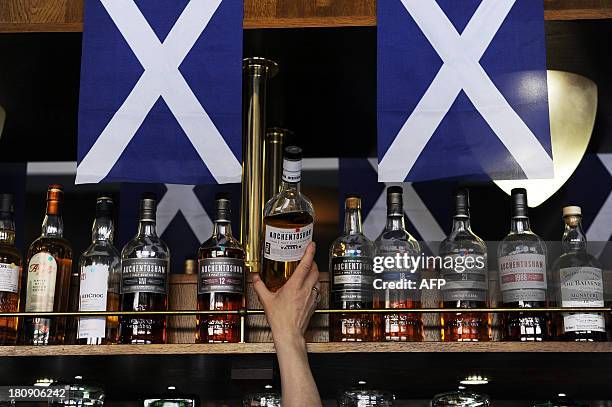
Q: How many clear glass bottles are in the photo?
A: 11